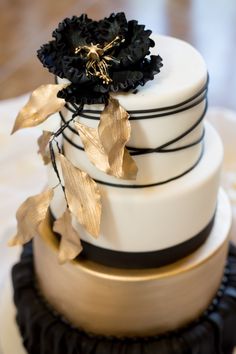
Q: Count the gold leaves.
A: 7